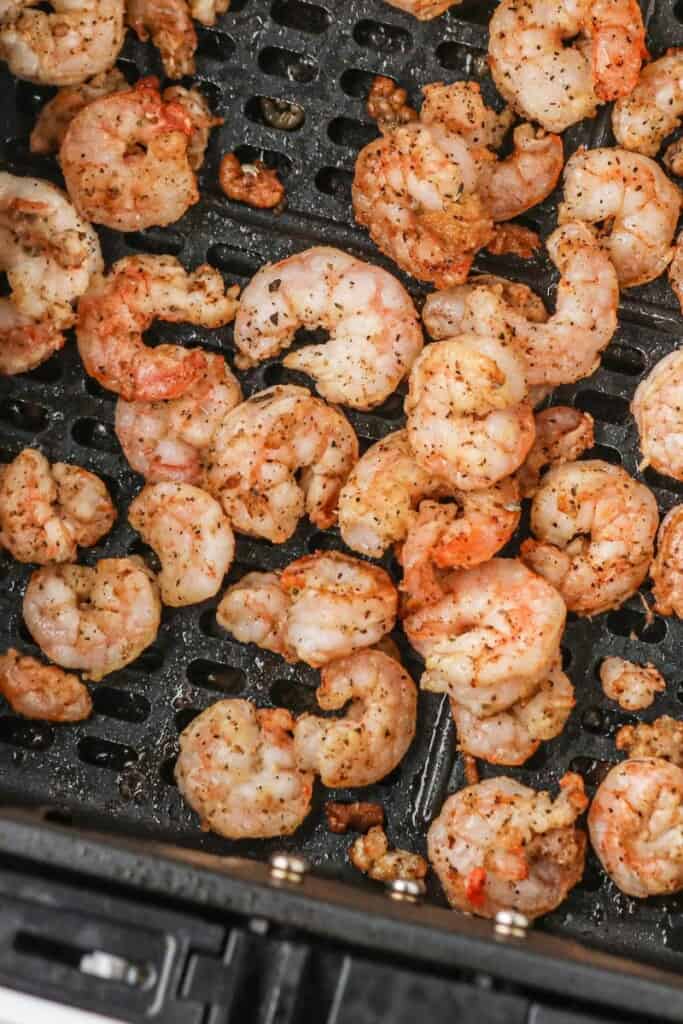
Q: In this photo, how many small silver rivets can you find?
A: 3